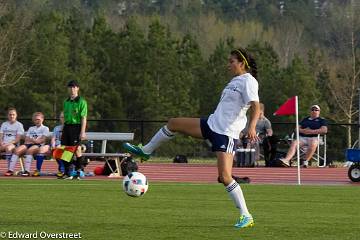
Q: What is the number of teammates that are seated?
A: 3